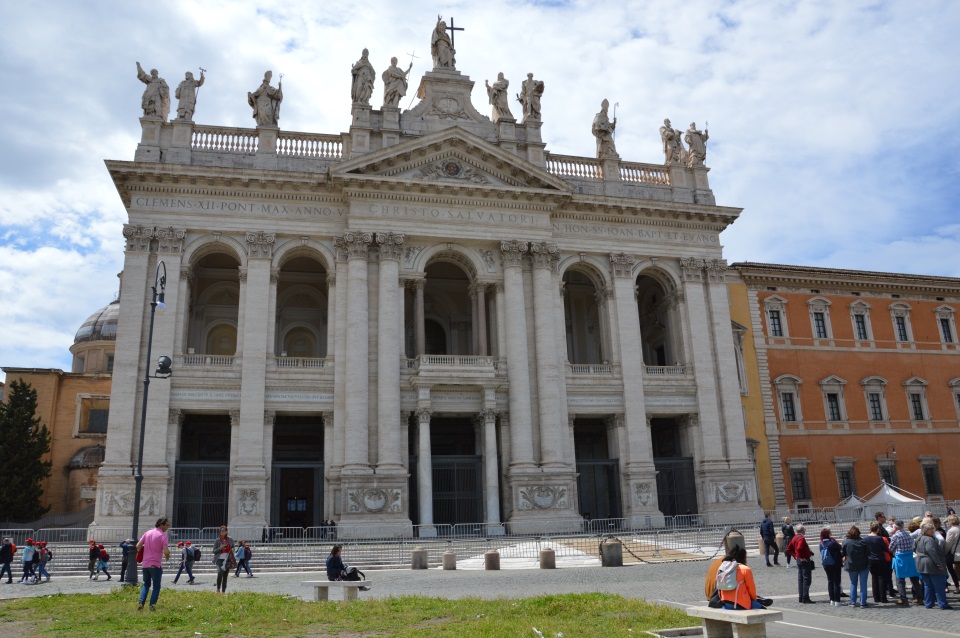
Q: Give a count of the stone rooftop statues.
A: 11